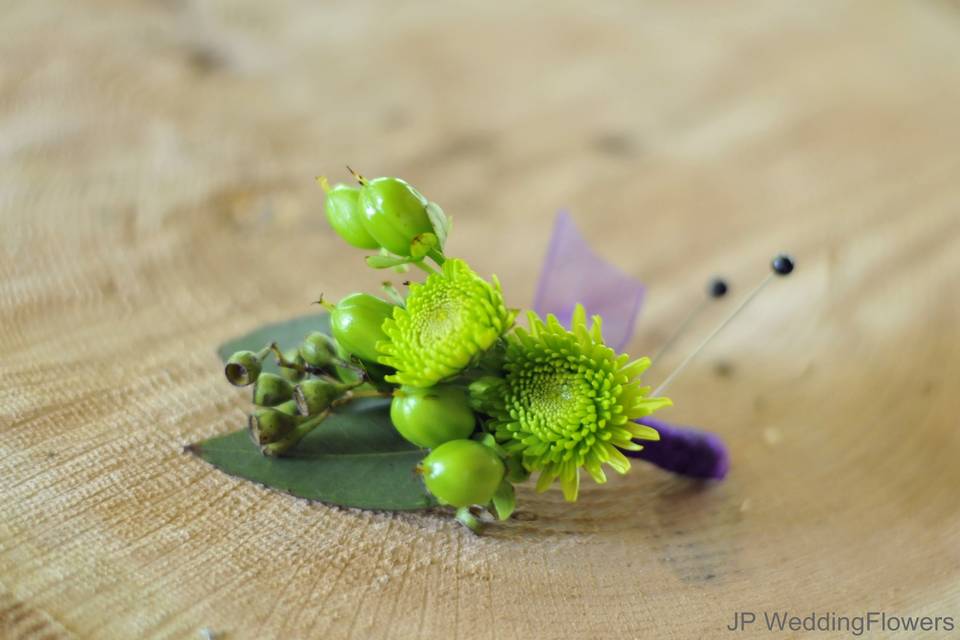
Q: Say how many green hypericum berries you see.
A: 5